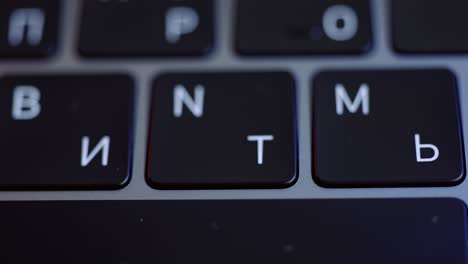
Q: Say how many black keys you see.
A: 8